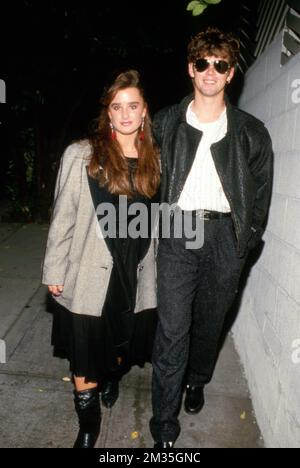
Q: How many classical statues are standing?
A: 0